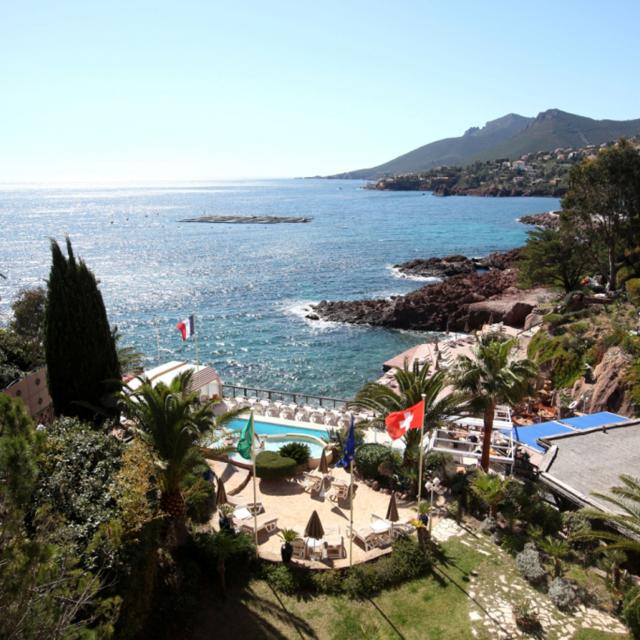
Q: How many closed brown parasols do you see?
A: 4